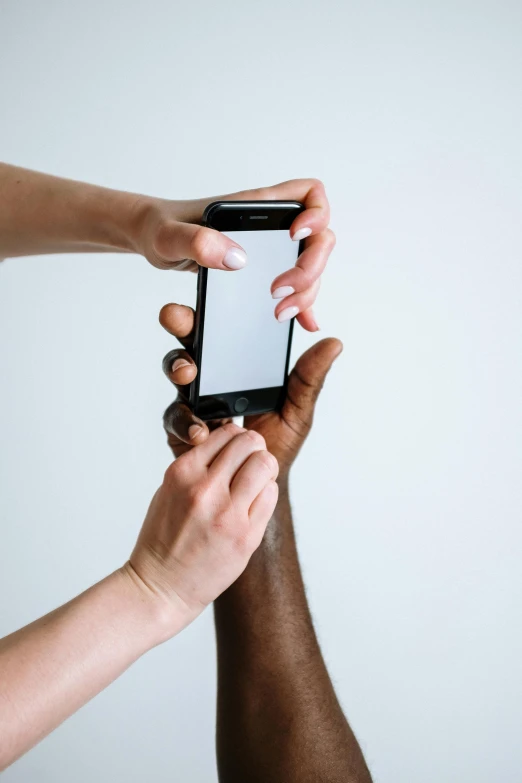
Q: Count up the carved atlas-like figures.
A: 0